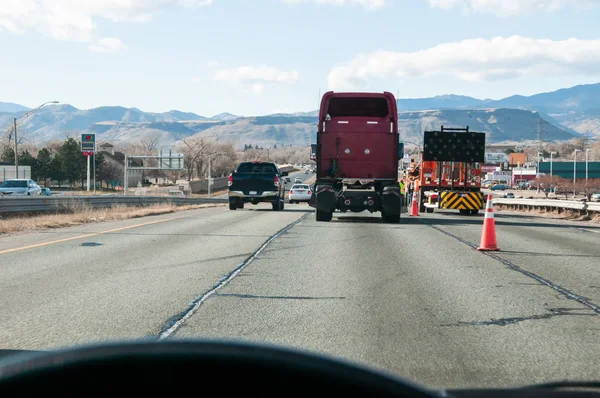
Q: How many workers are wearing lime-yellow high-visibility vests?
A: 1